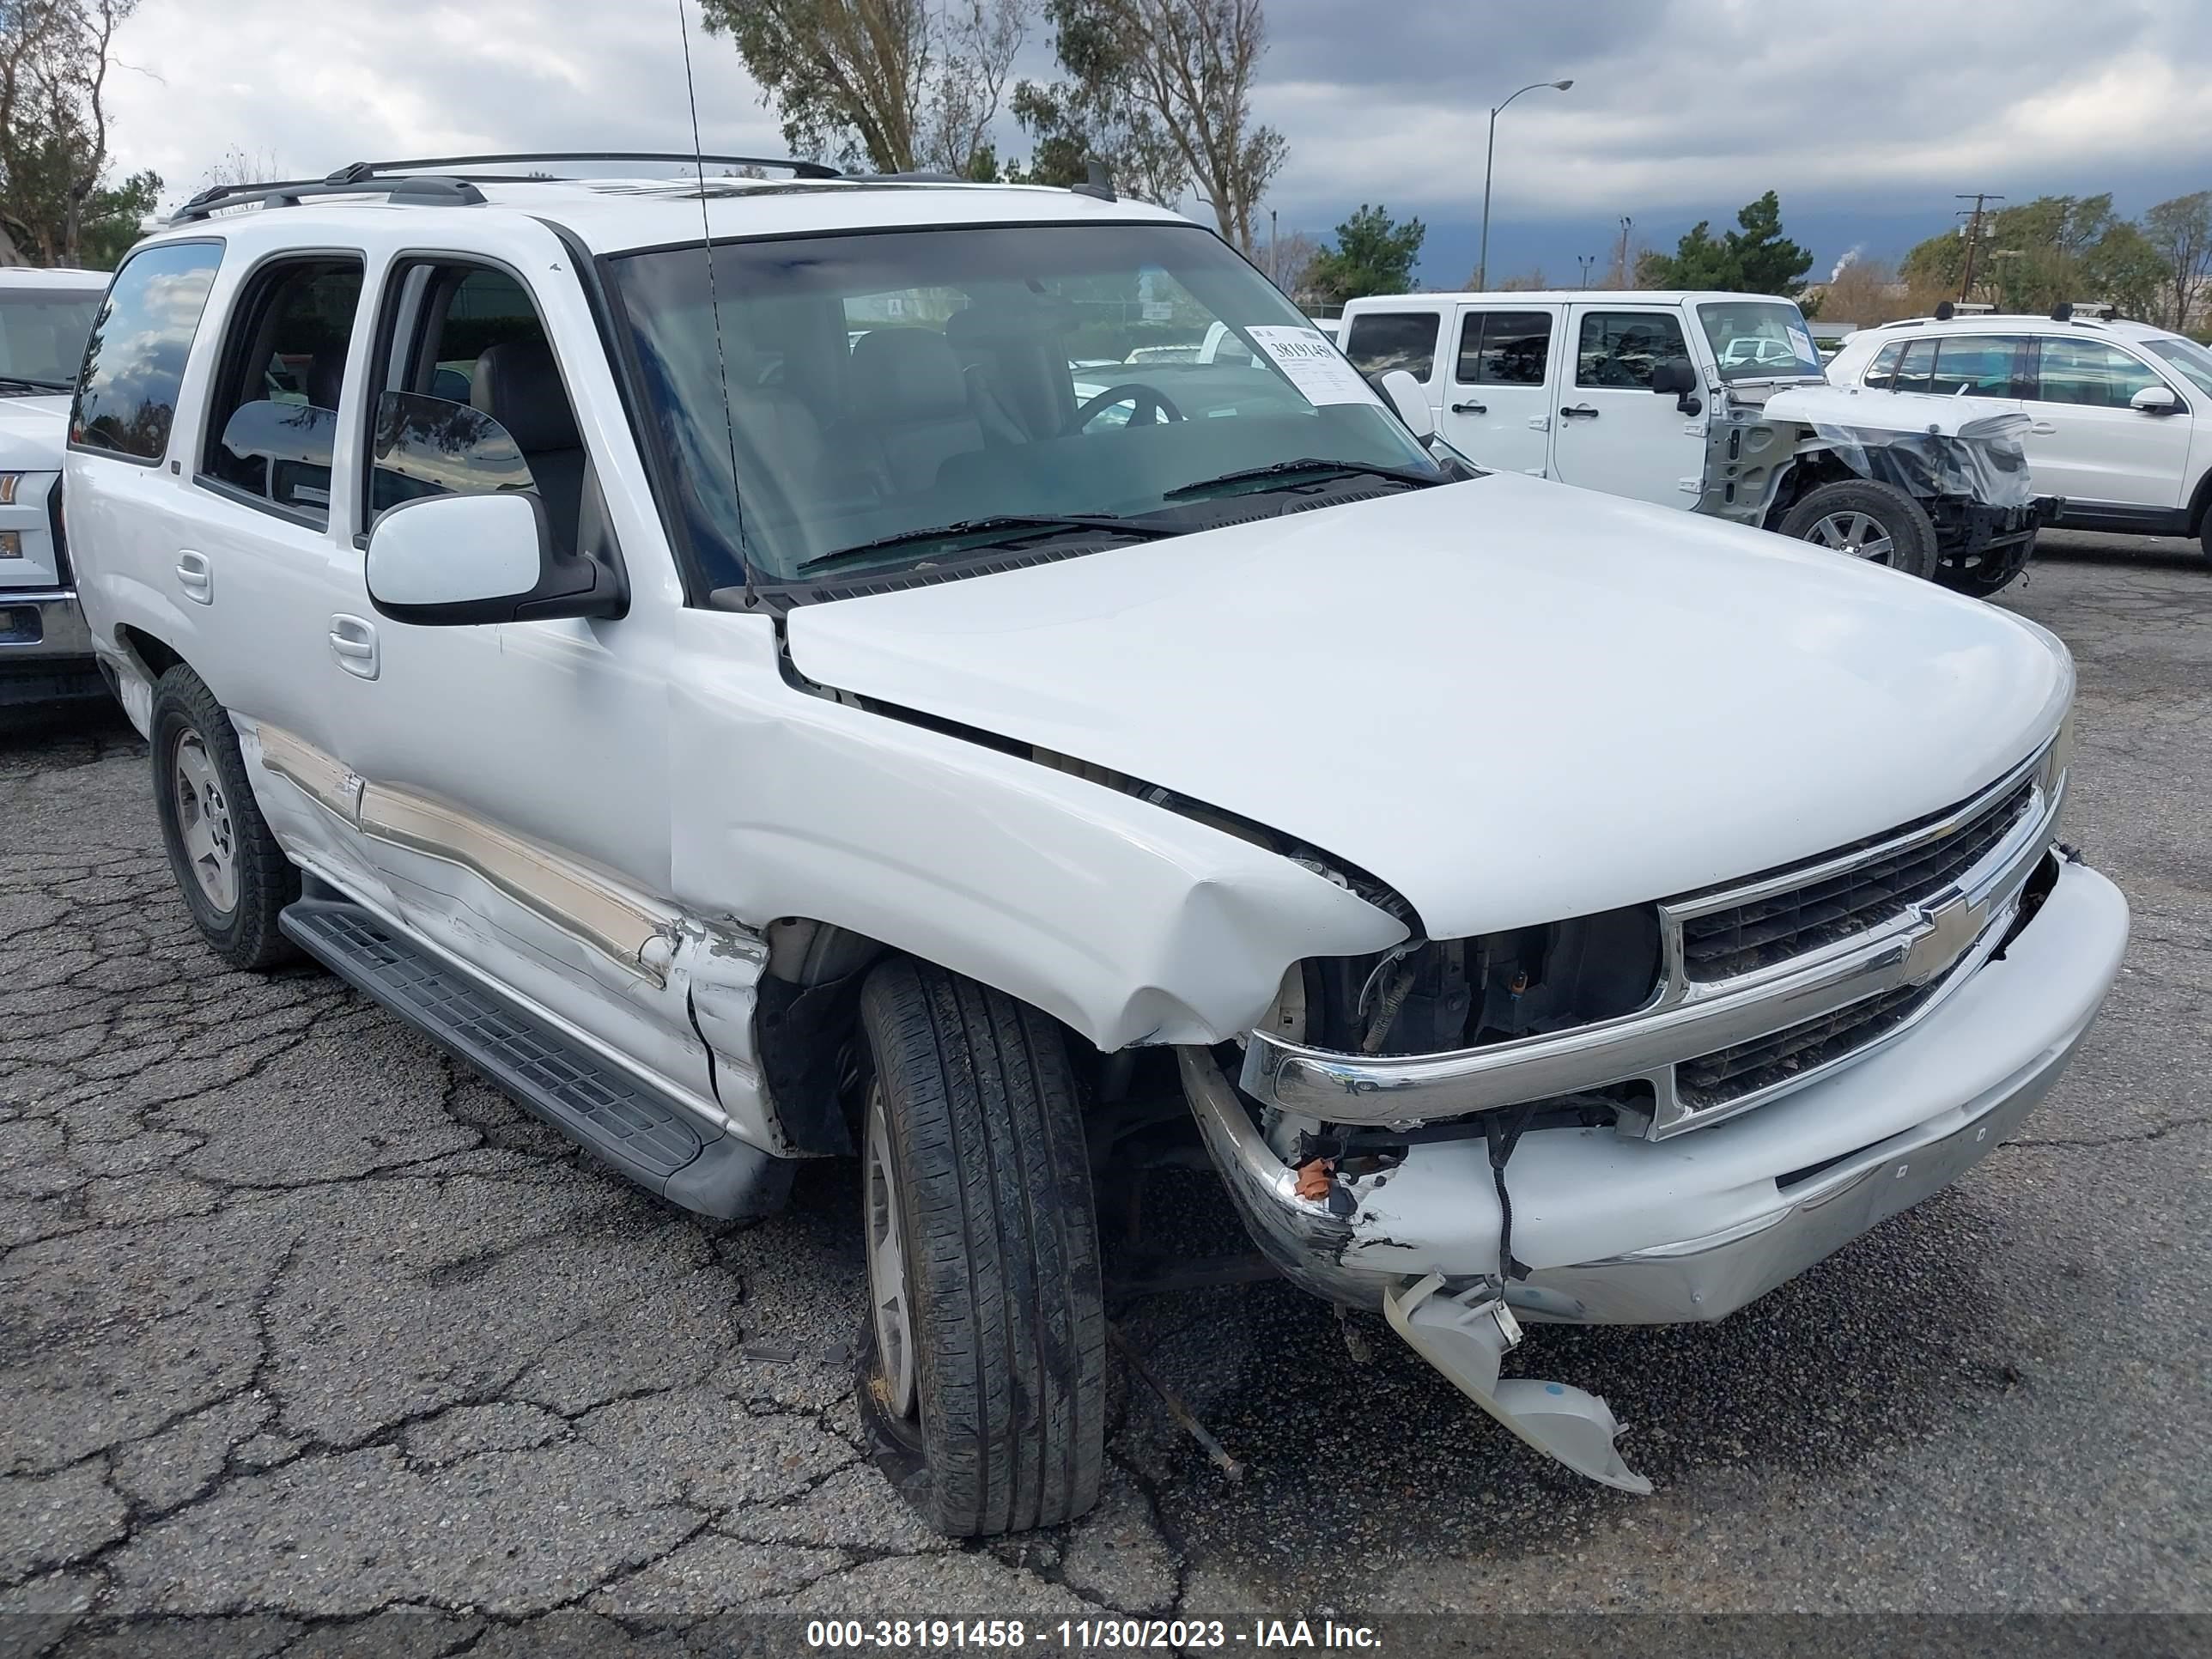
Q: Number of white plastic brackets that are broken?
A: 1